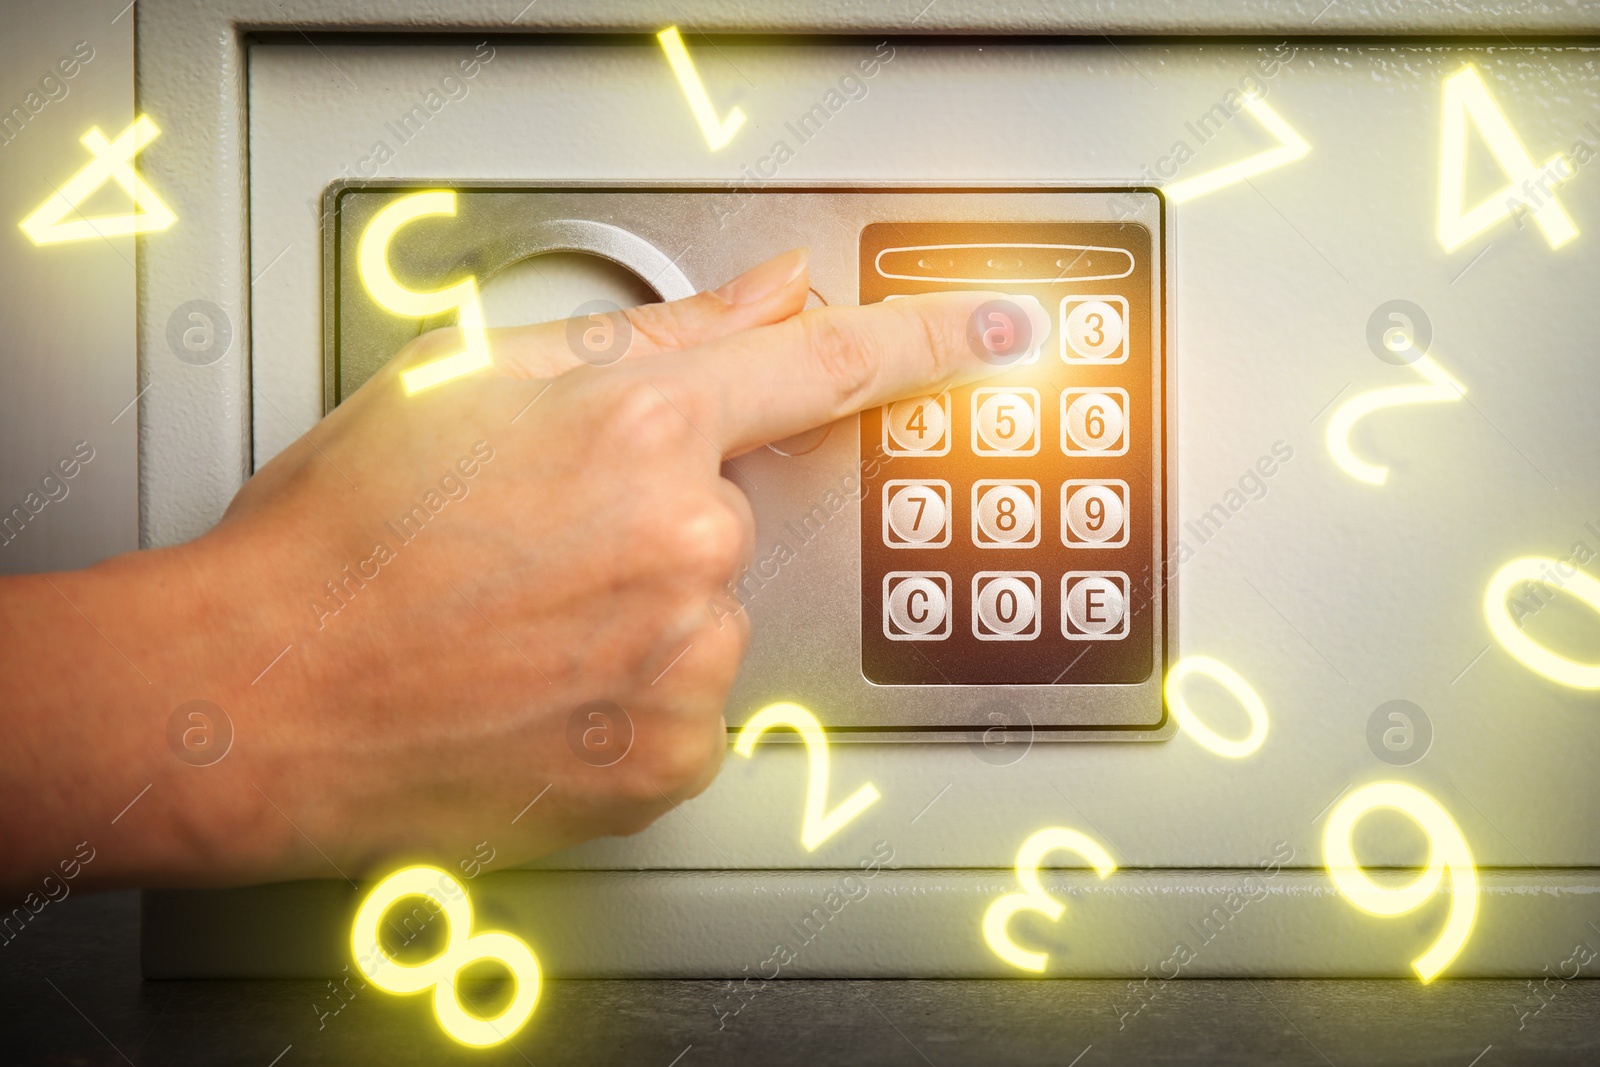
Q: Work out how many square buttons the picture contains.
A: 12